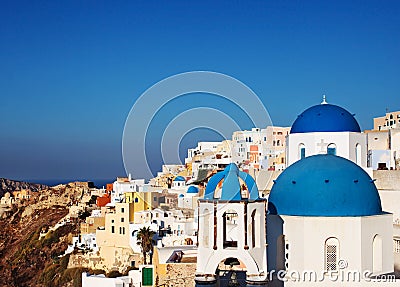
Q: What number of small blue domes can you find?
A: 3